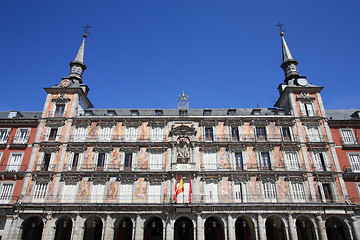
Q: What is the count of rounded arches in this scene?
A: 11